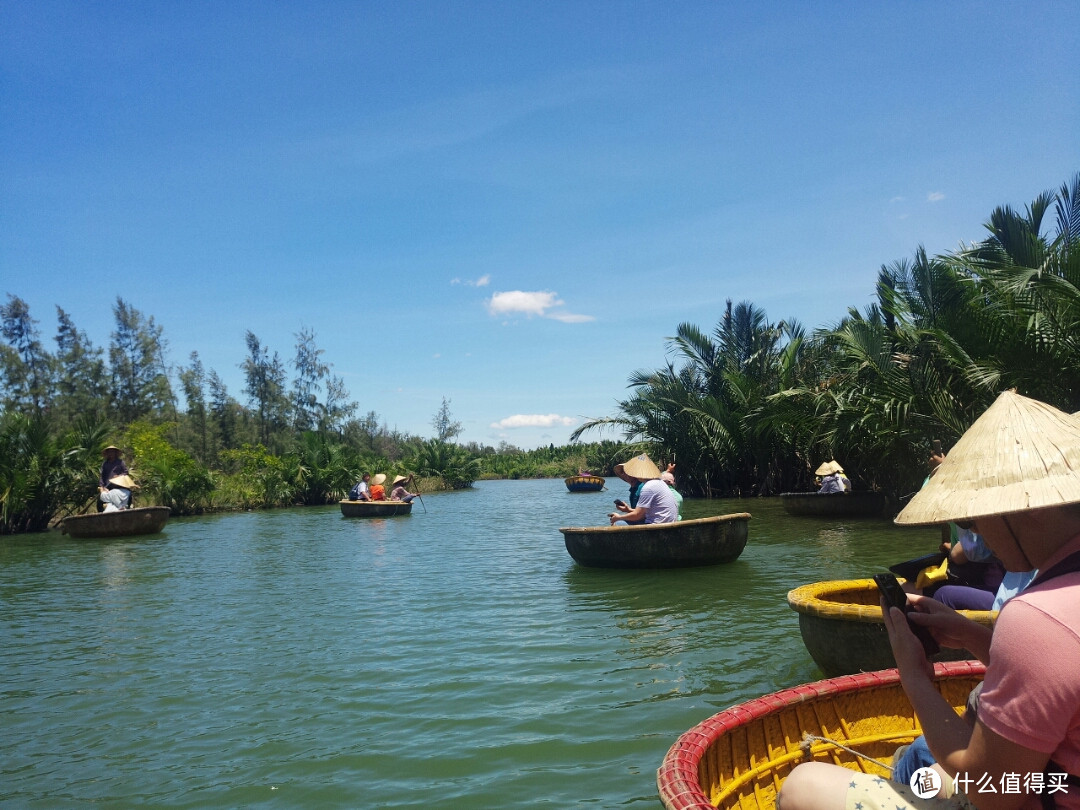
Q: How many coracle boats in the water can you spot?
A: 7